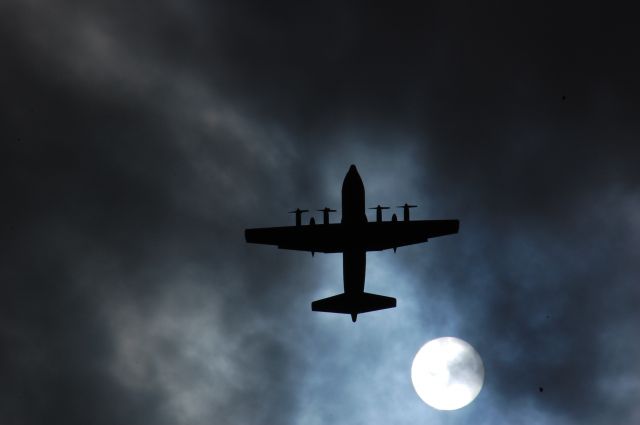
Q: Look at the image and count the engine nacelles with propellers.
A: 4